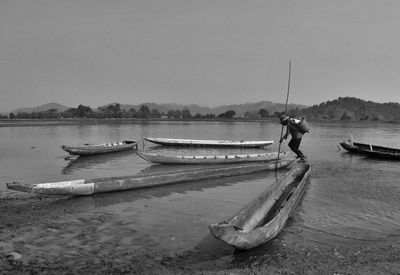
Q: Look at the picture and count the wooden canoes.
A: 6